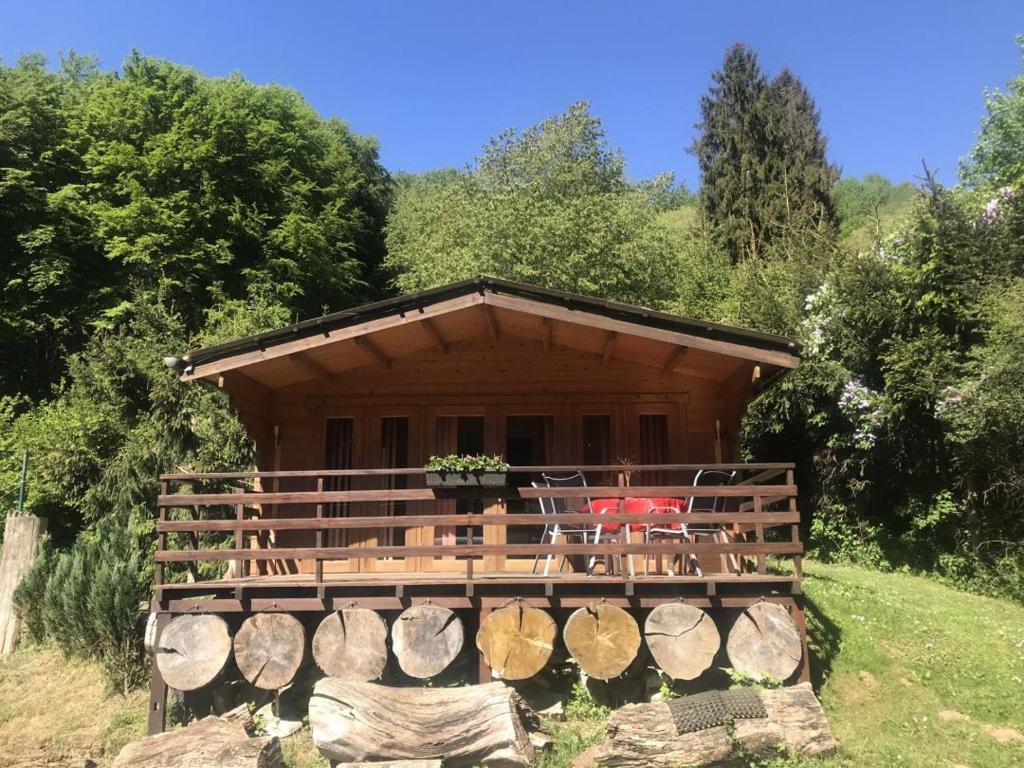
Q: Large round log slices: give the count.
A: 8